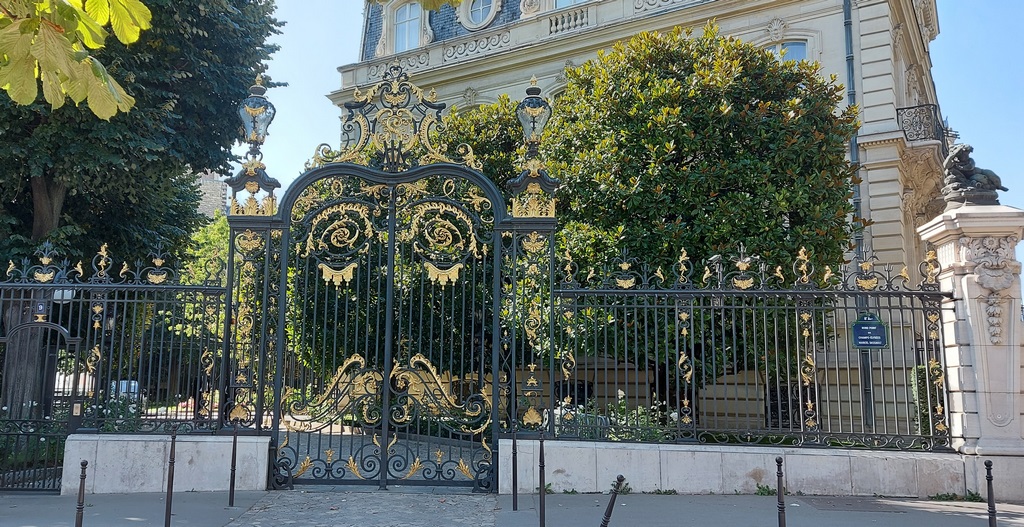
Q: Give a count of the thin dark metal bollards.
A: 8